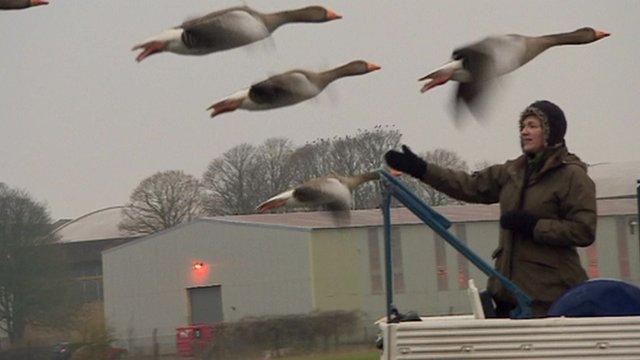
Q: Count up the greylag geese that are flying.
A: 5